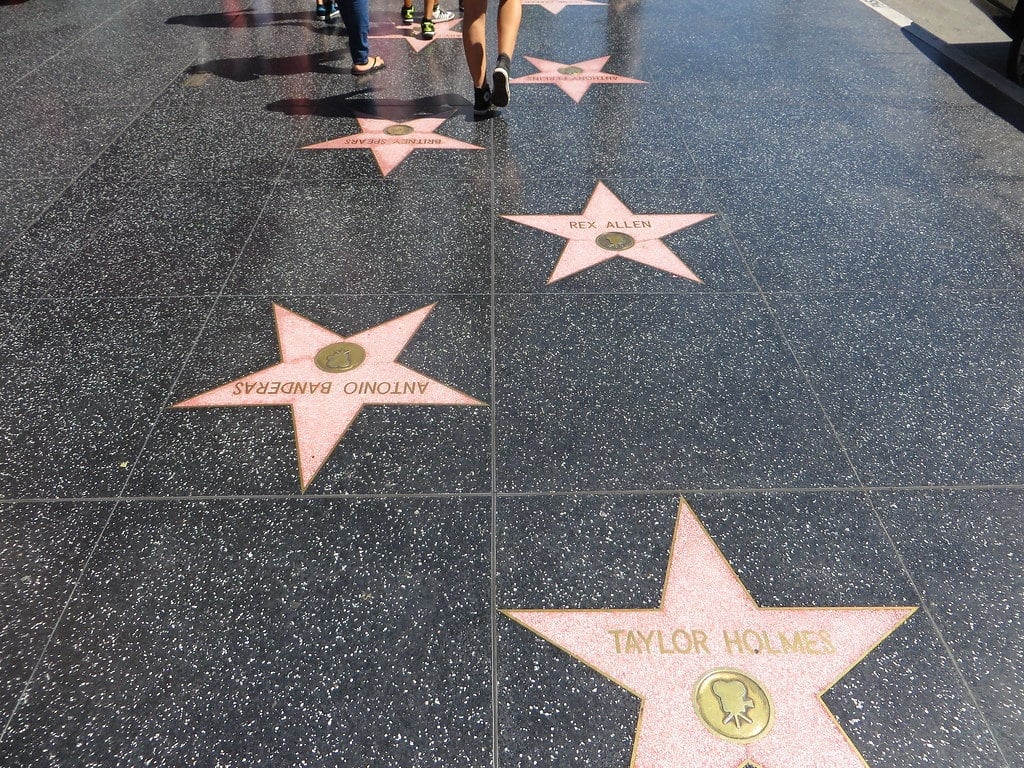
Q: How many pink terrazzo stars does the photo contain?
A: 7